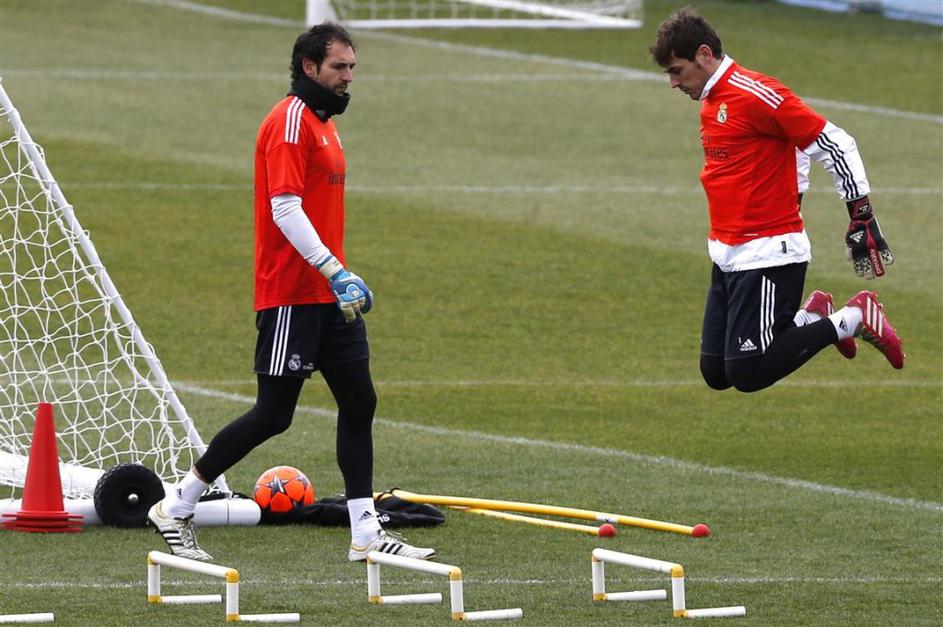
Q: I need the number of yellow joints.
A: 12